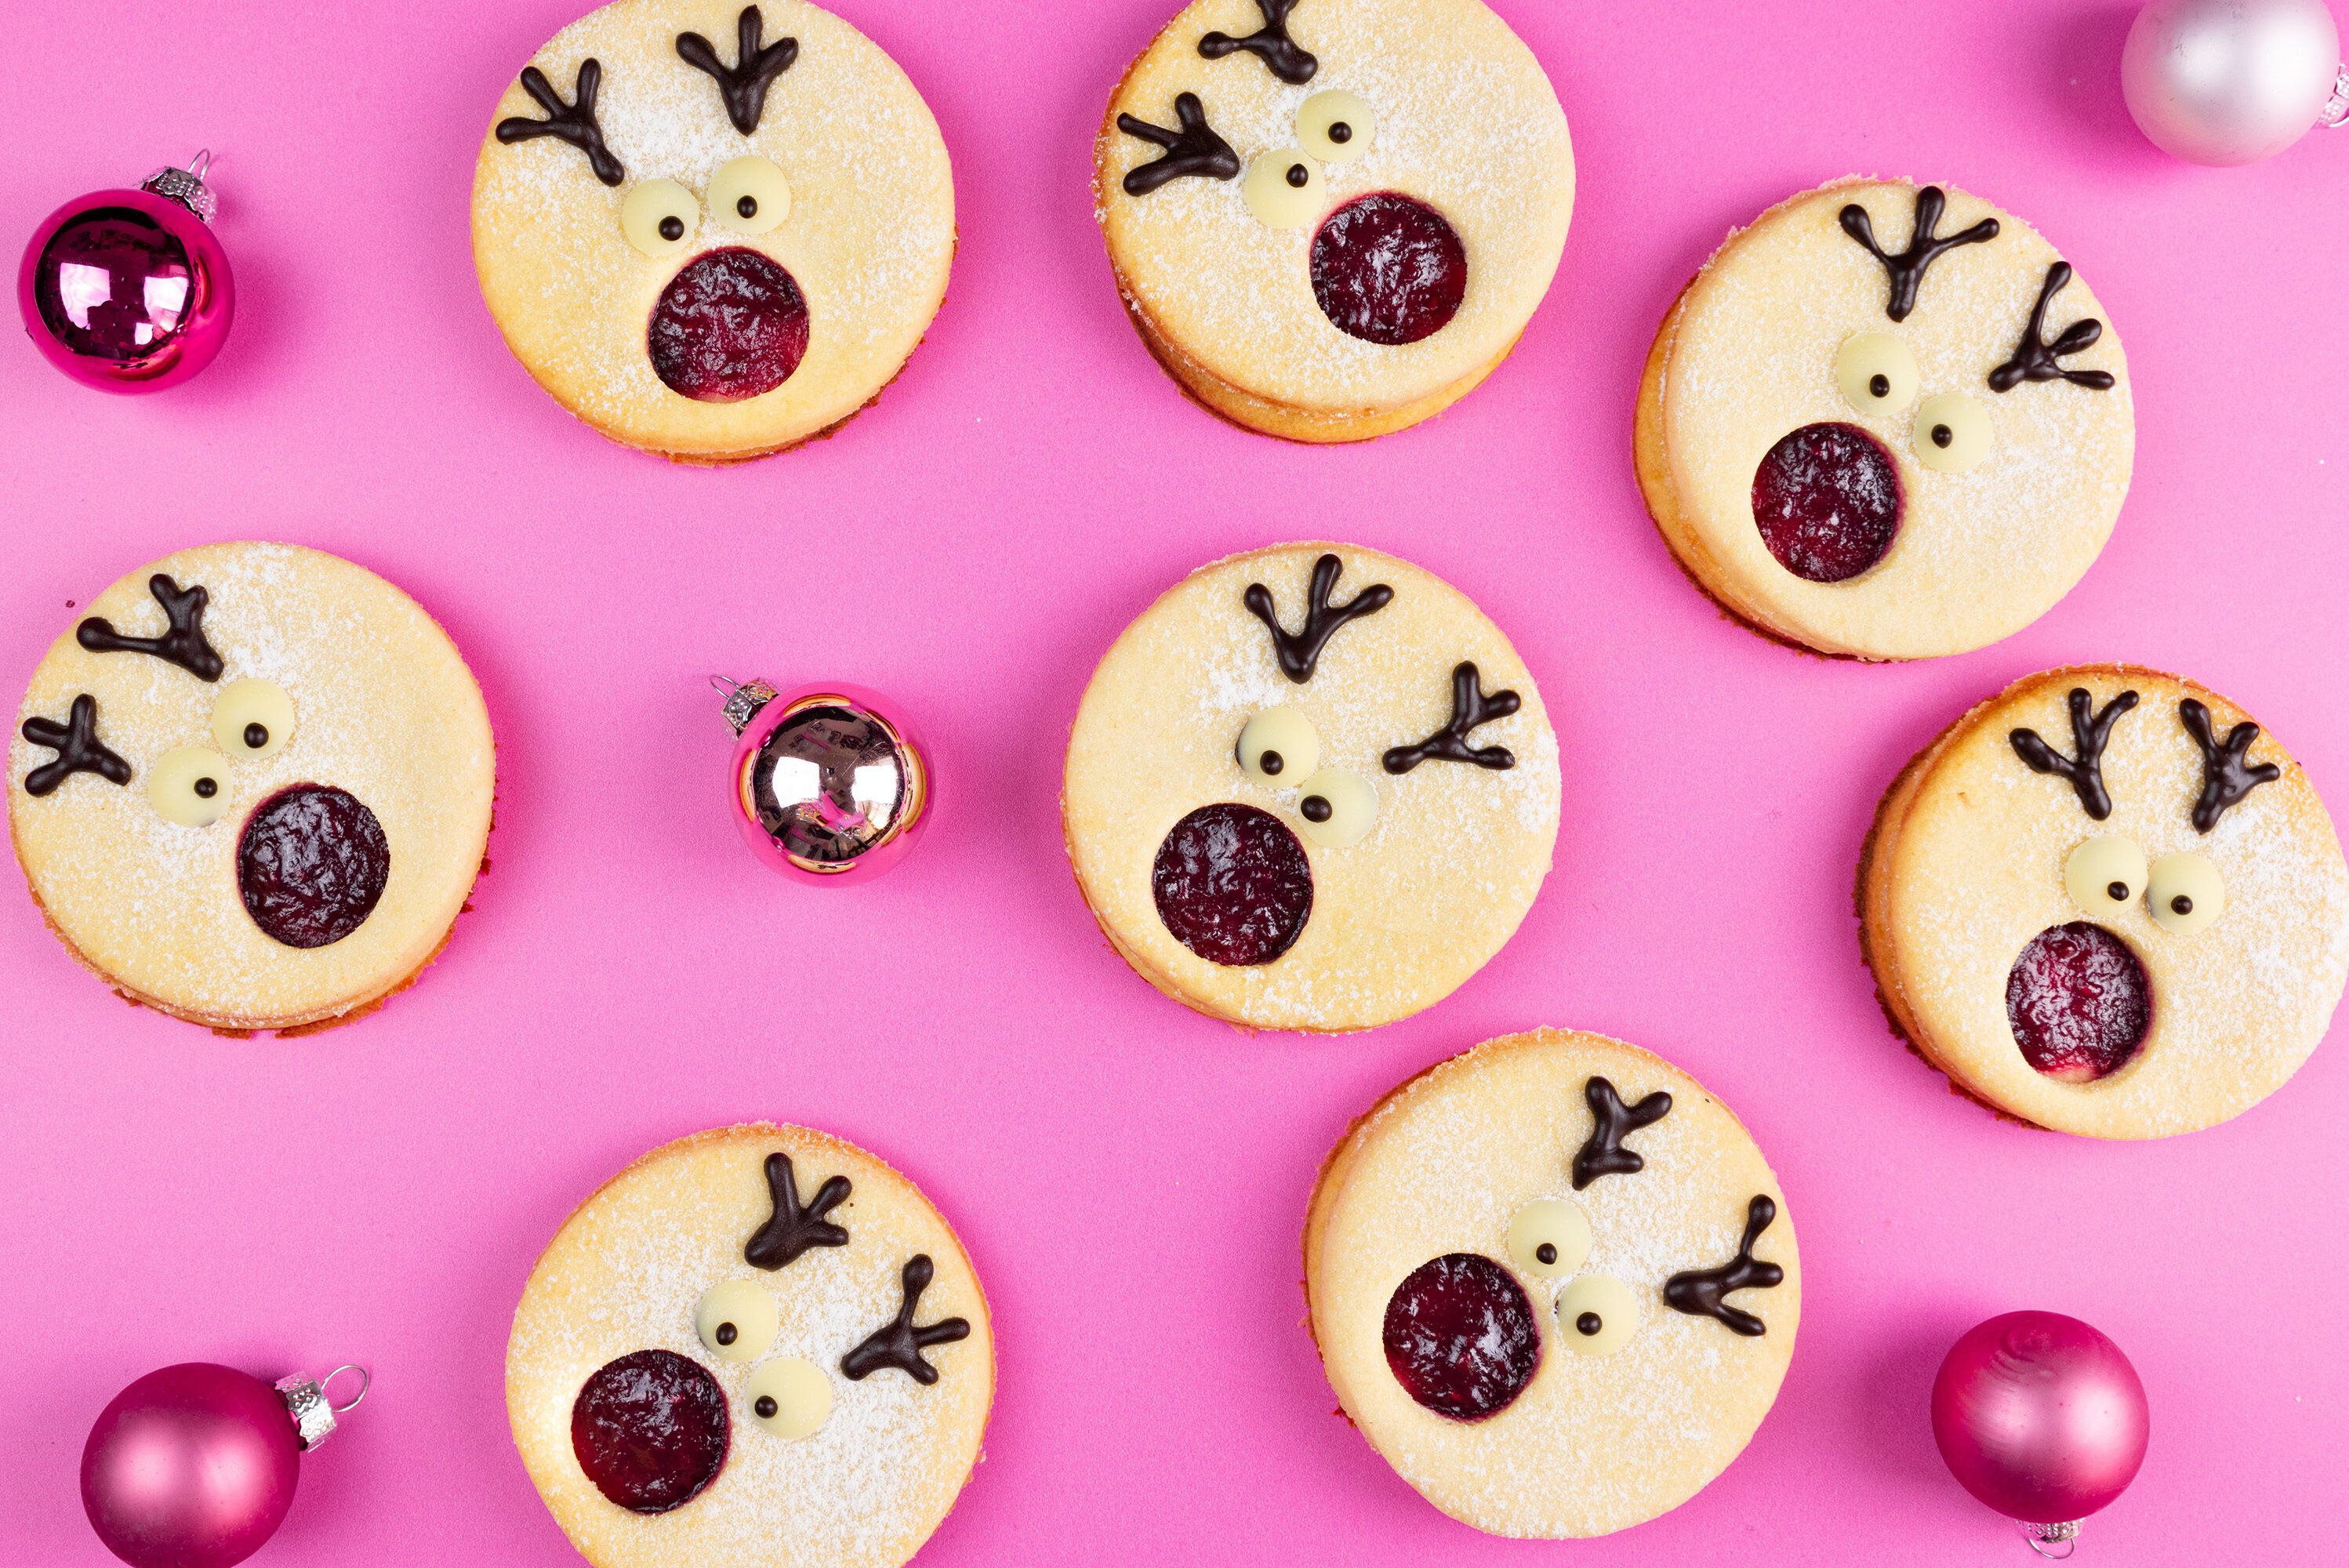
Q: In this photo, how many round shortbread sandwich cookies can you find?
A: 8